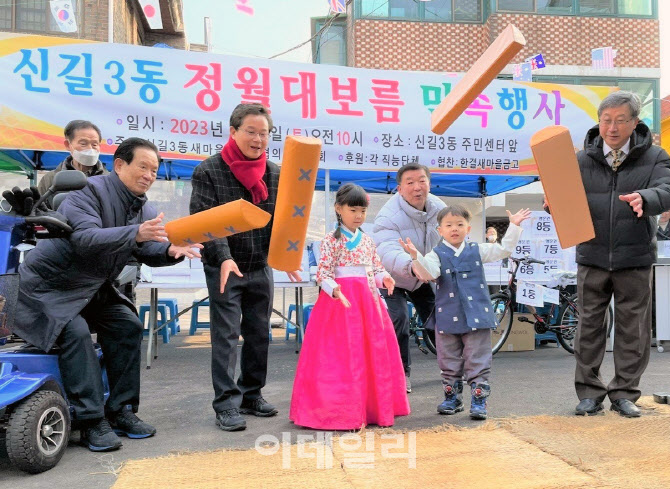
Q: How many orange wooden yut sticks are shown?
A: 4